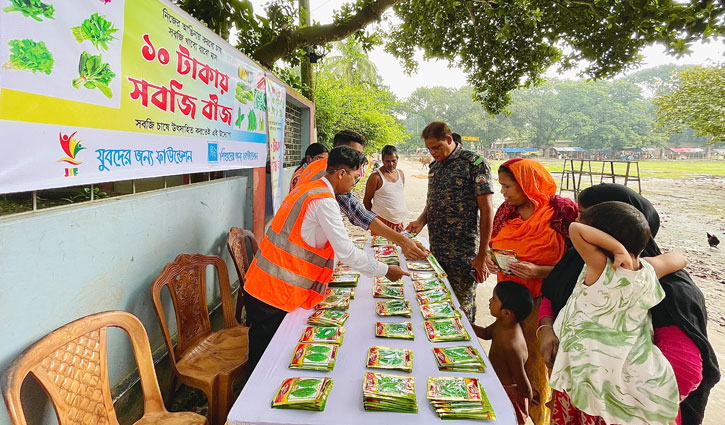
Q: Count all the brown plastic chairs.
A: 3